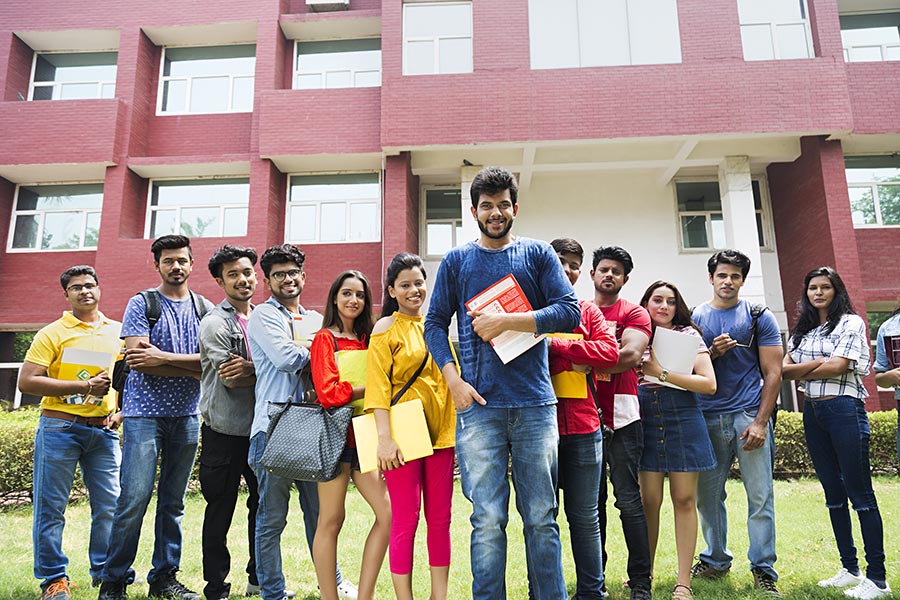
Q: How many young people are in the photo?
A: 13